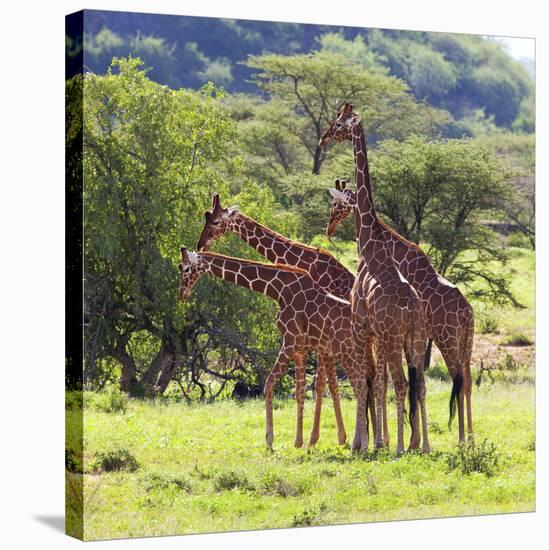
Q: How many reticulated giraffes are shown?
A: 4